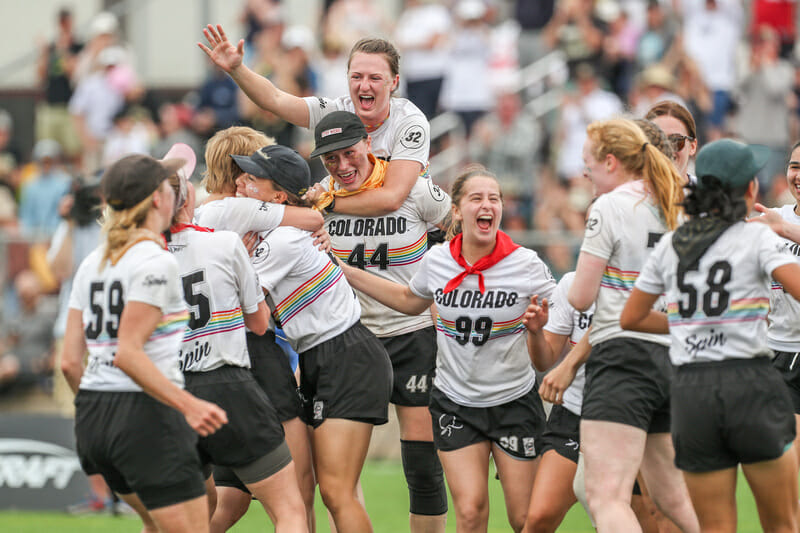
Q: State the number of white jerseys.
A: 11